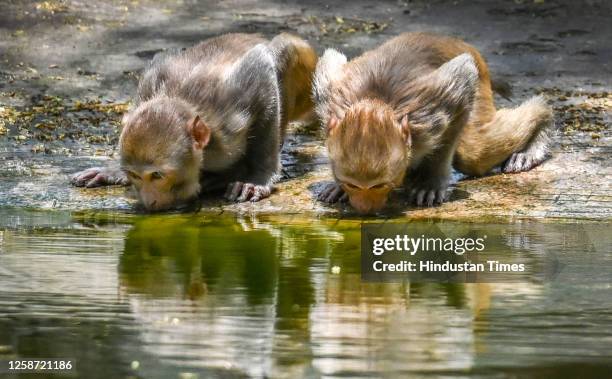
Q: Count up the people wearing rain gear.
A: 0